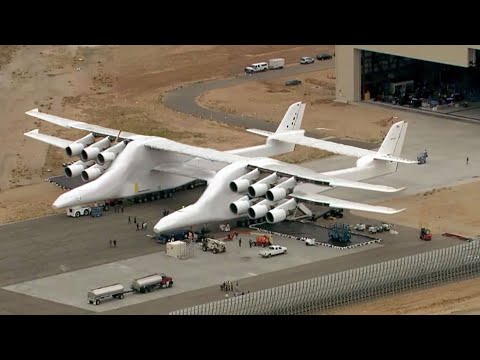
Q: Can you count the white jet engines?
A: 11